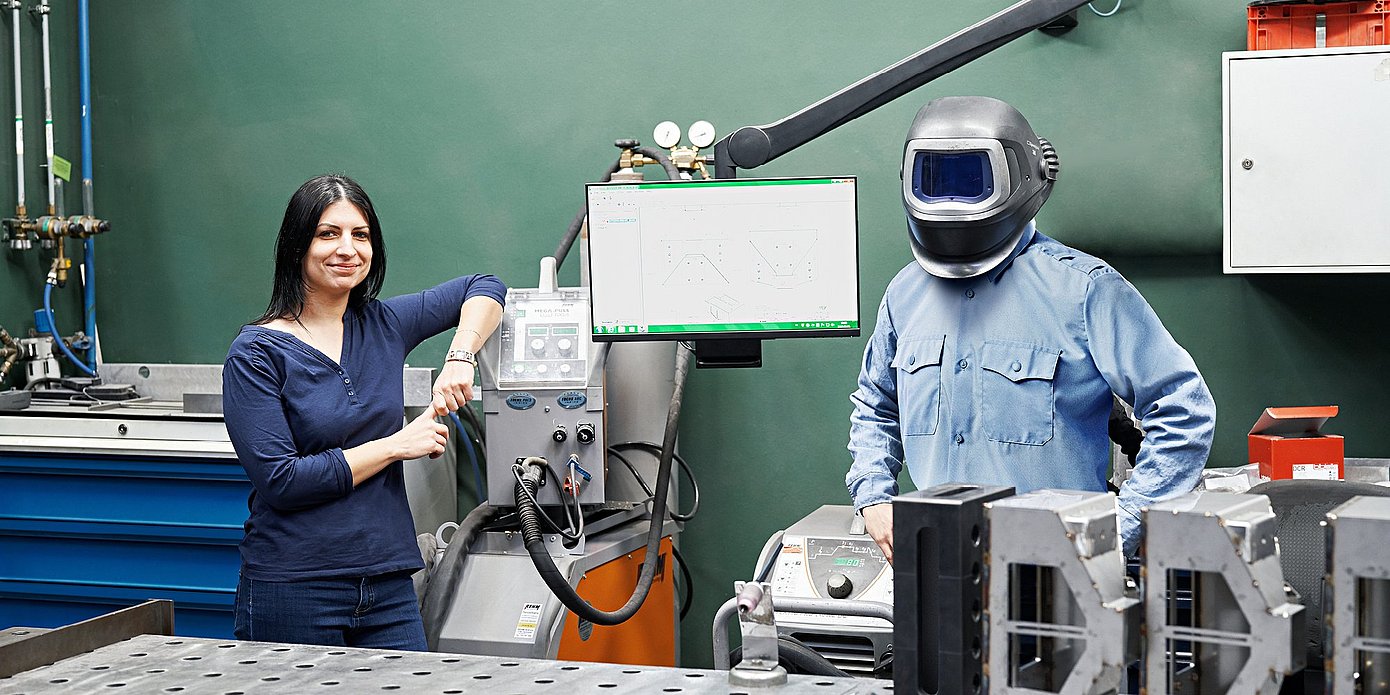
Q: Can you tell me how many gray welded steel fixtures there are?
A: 3